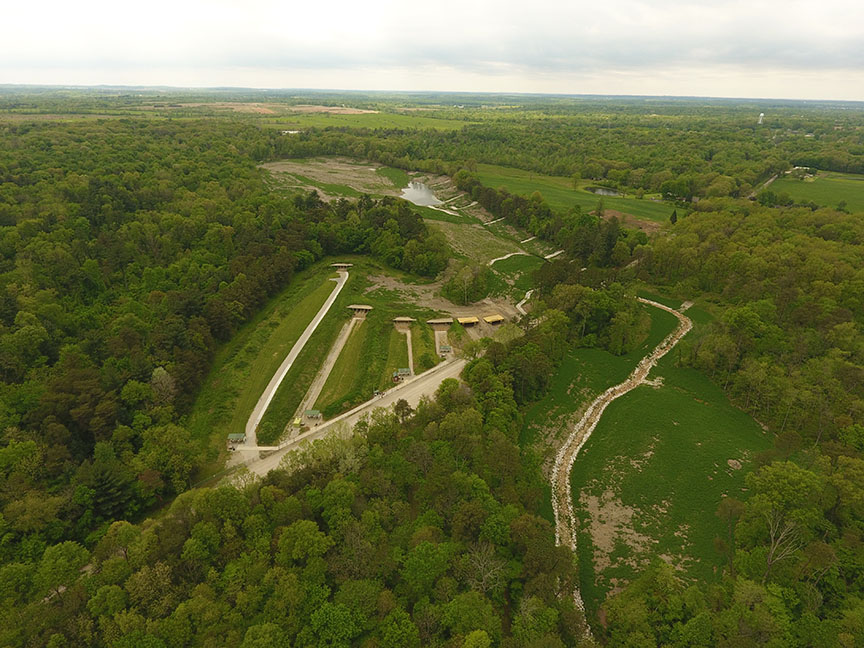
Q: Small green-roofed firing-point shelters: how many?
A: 4